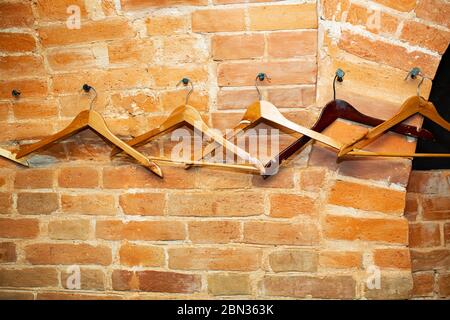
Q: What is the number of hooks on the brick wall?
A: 6